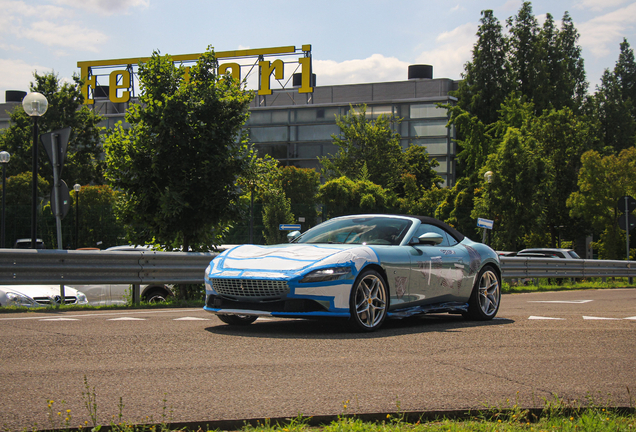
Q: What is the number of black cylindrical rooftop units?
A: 4